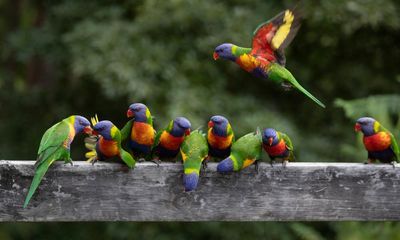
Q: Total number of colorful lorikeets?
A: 10